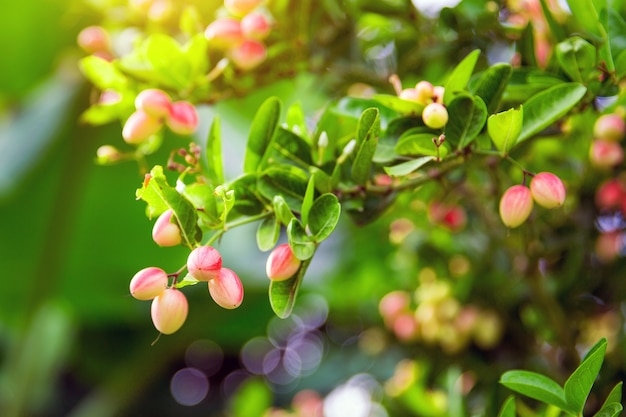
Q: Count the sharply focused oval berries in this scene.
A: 8